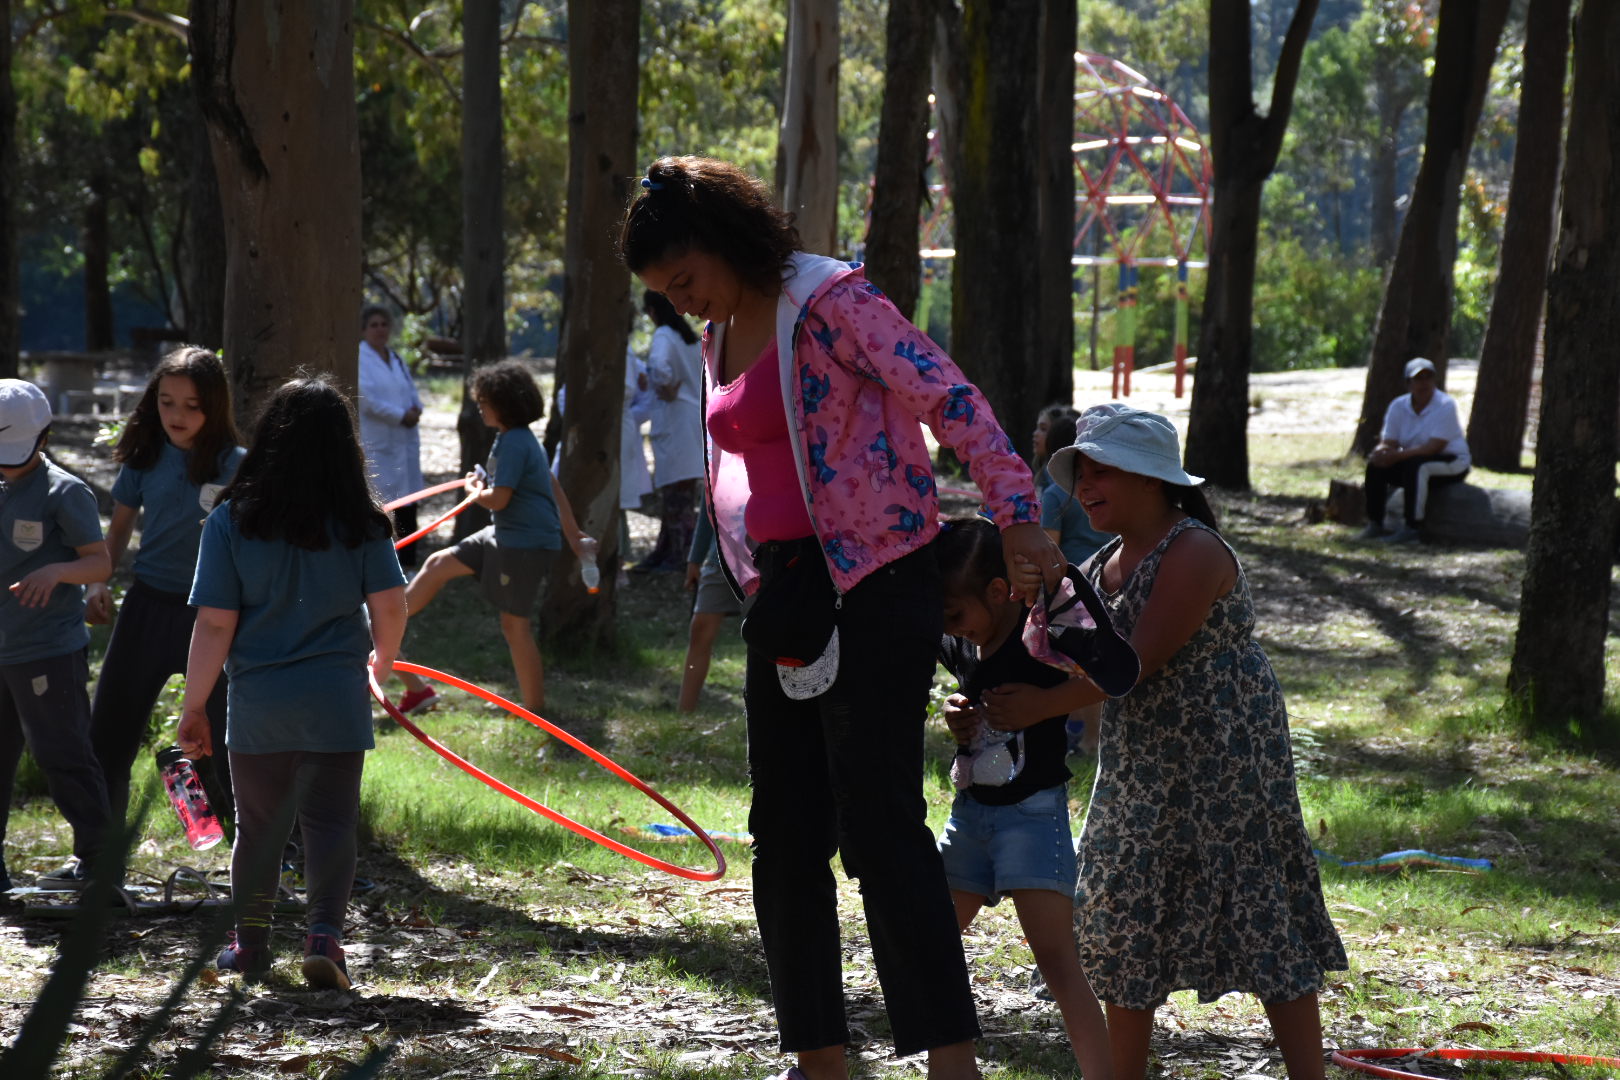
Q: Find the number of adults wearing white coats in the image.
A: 3